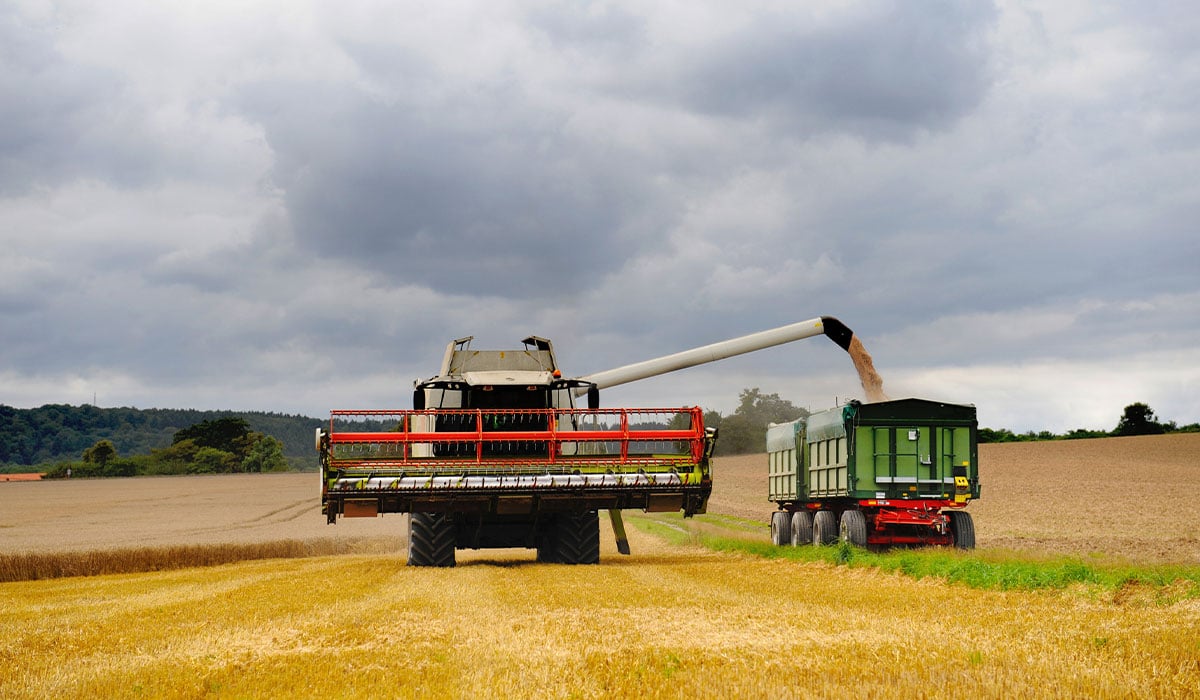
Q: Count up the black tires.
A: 7